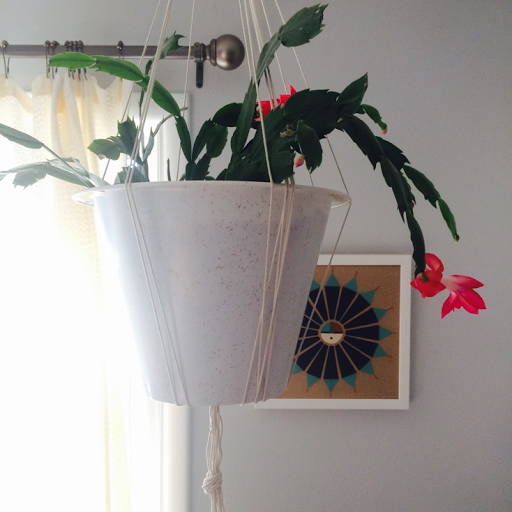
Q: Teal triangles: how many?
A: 12